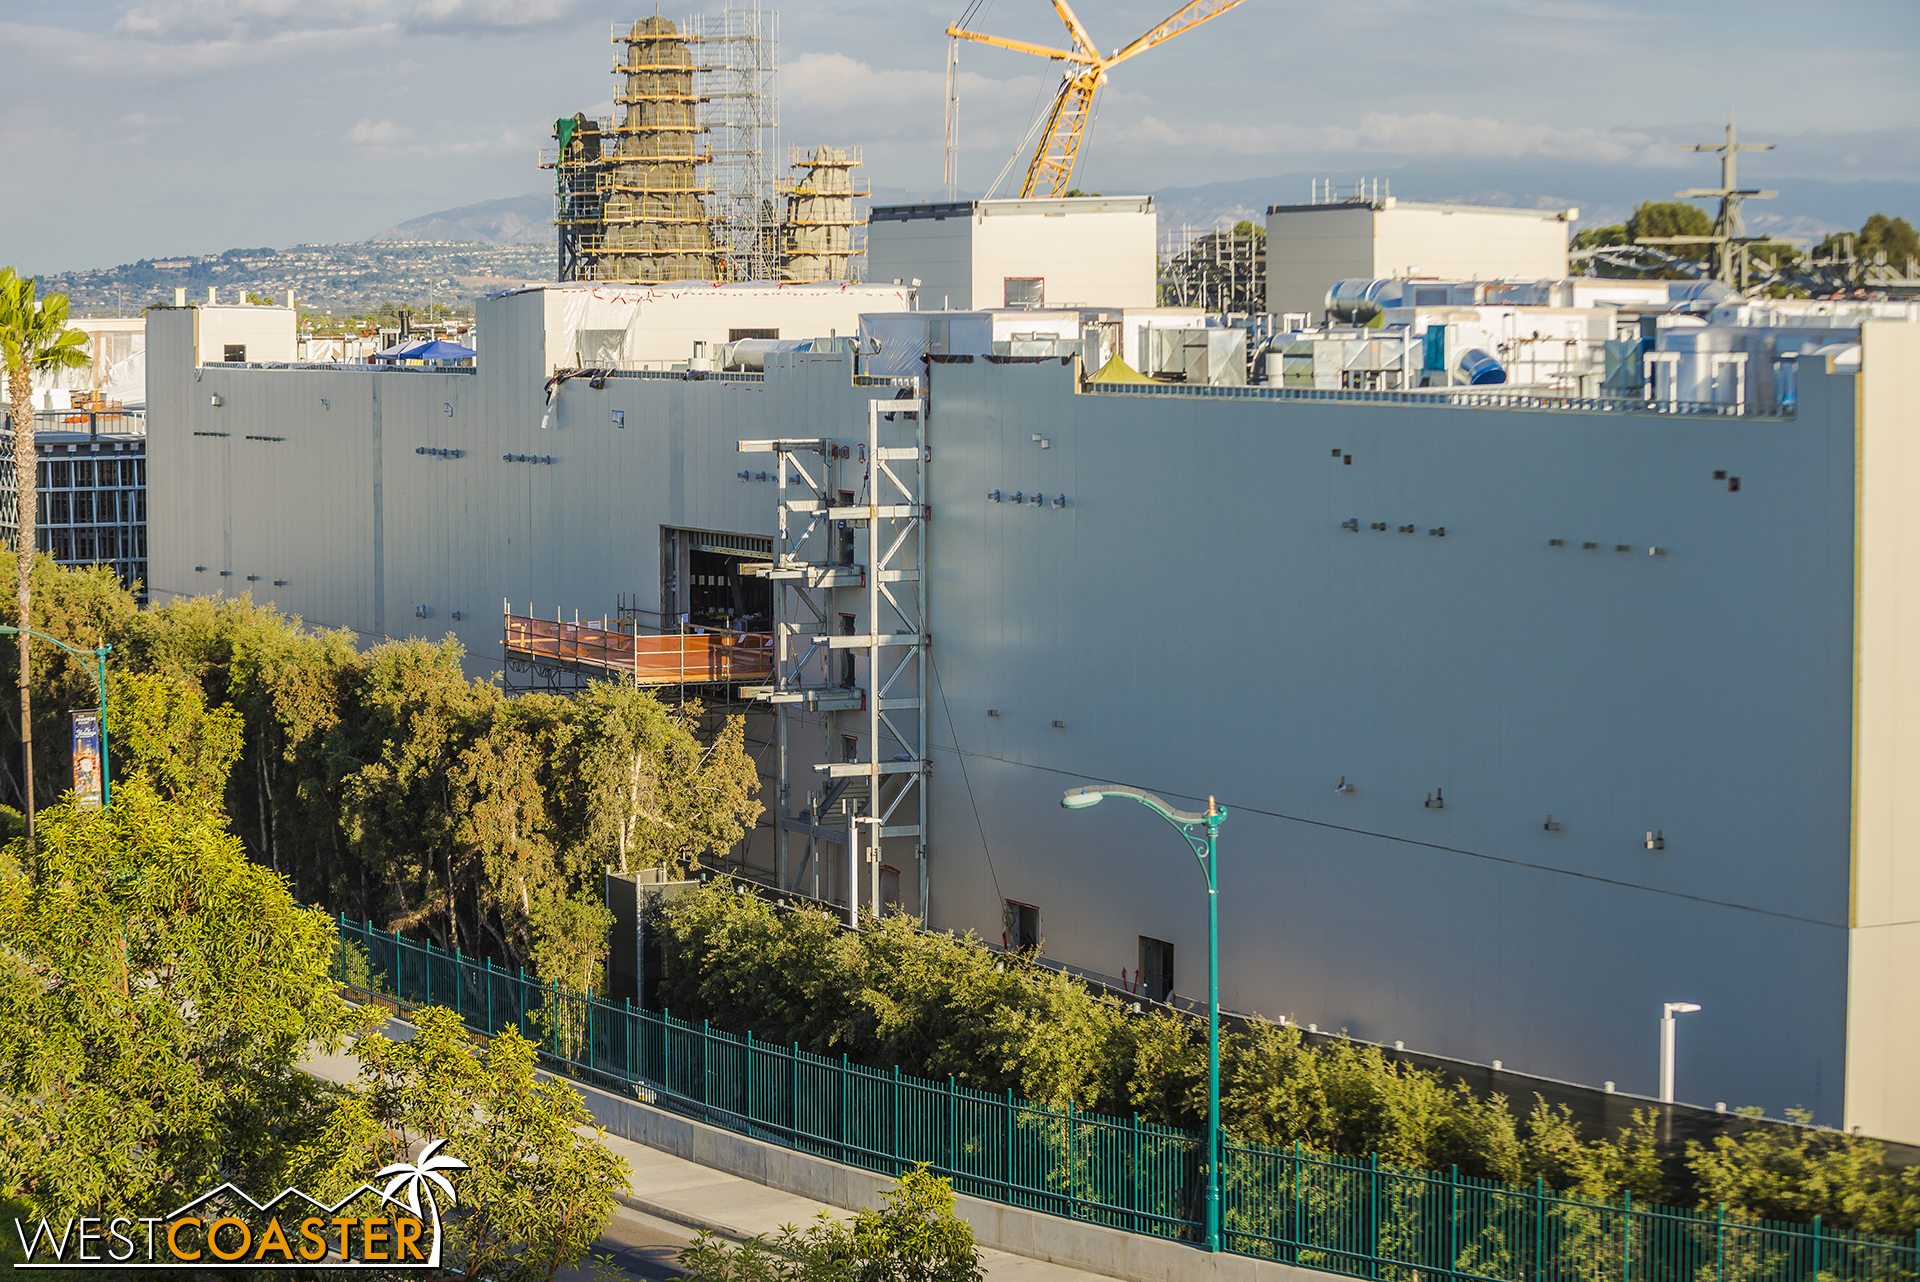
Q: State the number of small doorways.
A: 2